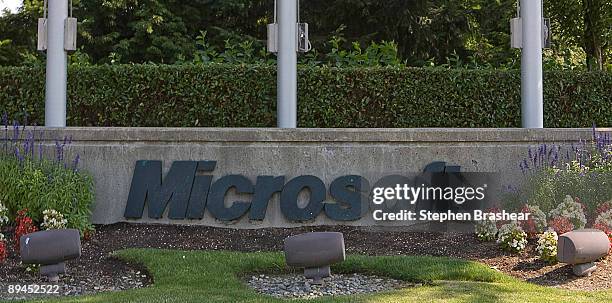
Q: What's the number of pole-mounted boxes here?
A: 6